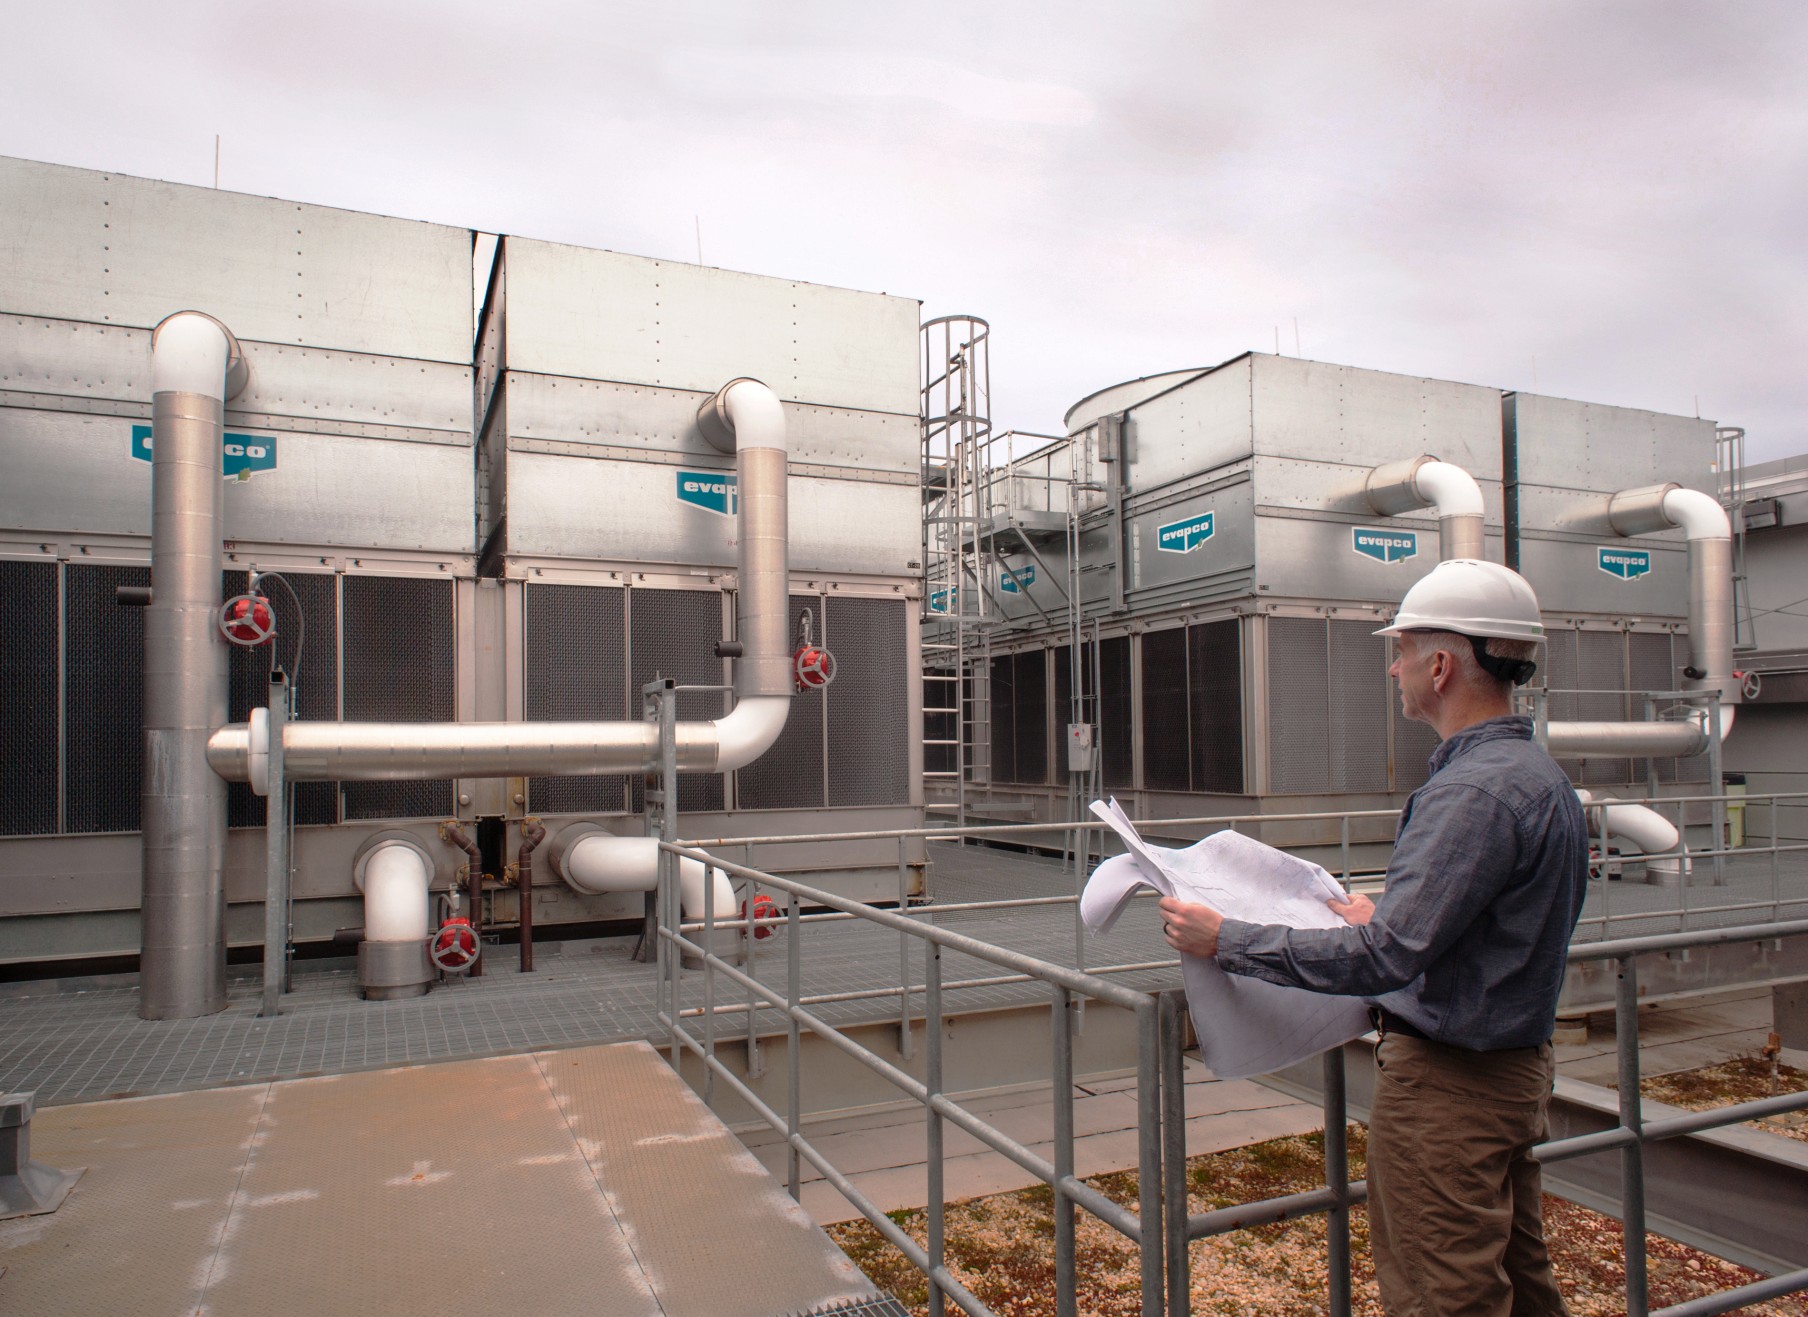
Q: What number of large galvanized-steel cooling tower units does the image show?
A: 4